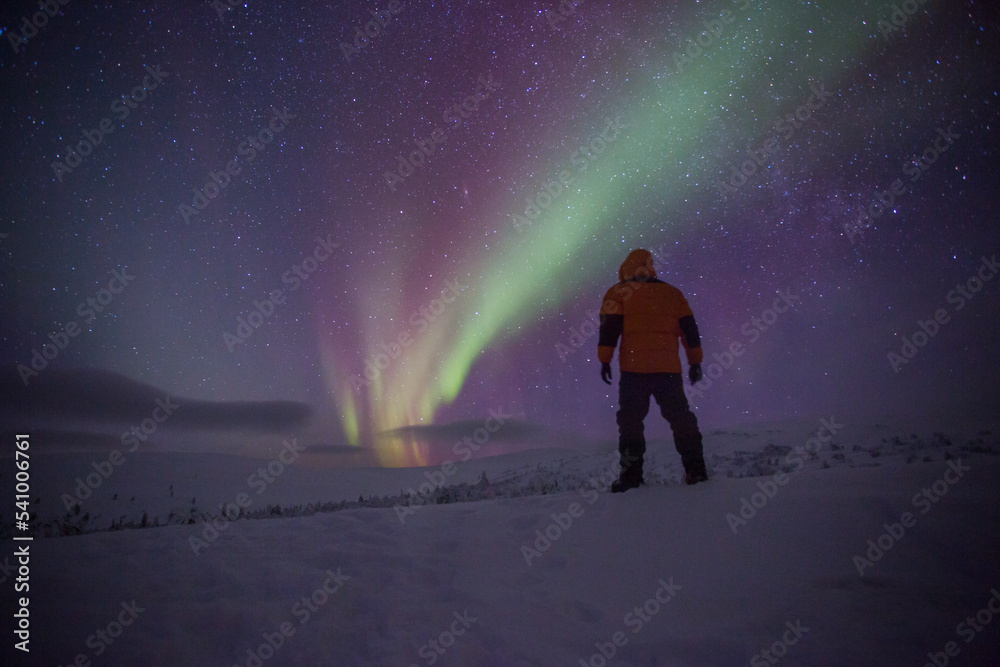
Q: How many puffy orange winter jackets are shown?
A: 1